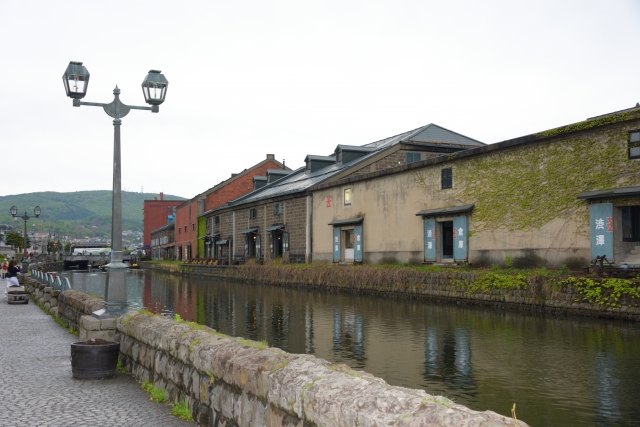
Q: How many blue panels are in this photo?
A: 5